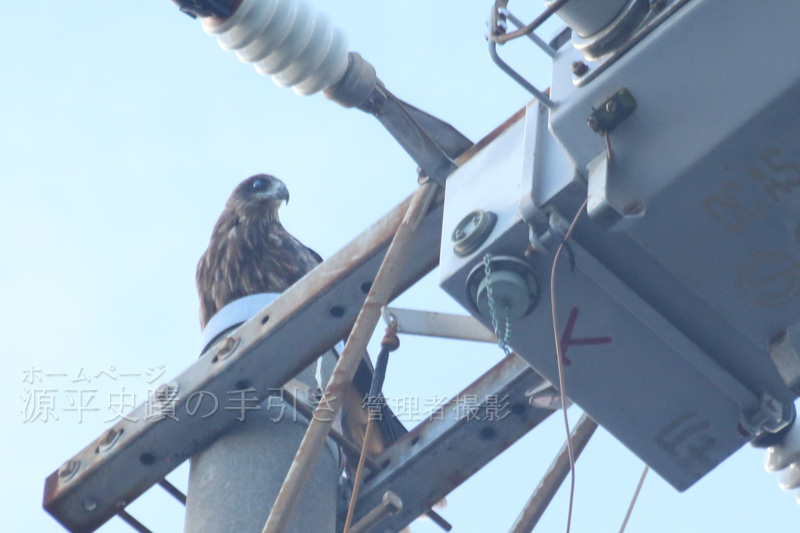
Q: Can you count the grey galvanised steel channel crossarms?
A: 2